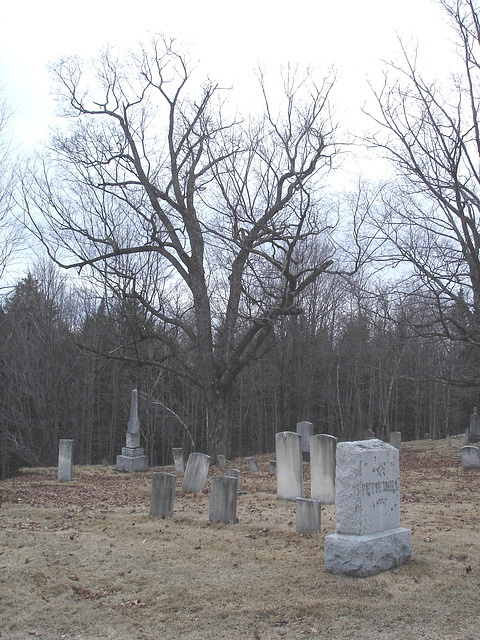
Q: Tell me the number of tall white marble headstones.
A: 2